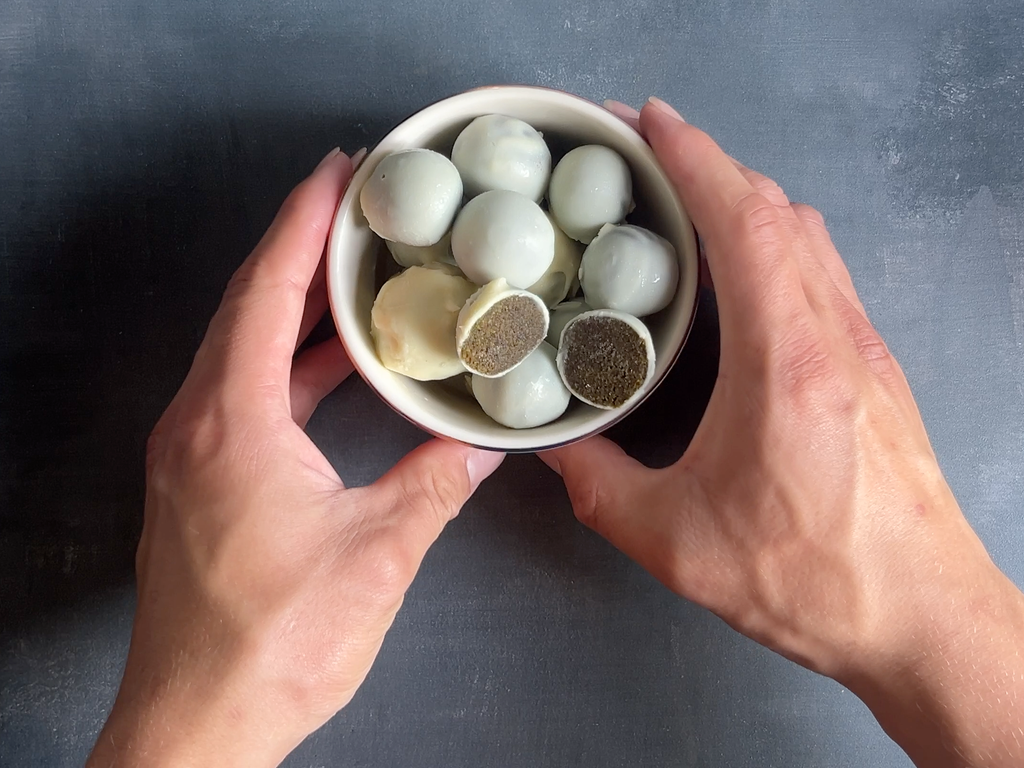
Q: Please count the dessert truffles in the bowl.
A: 12